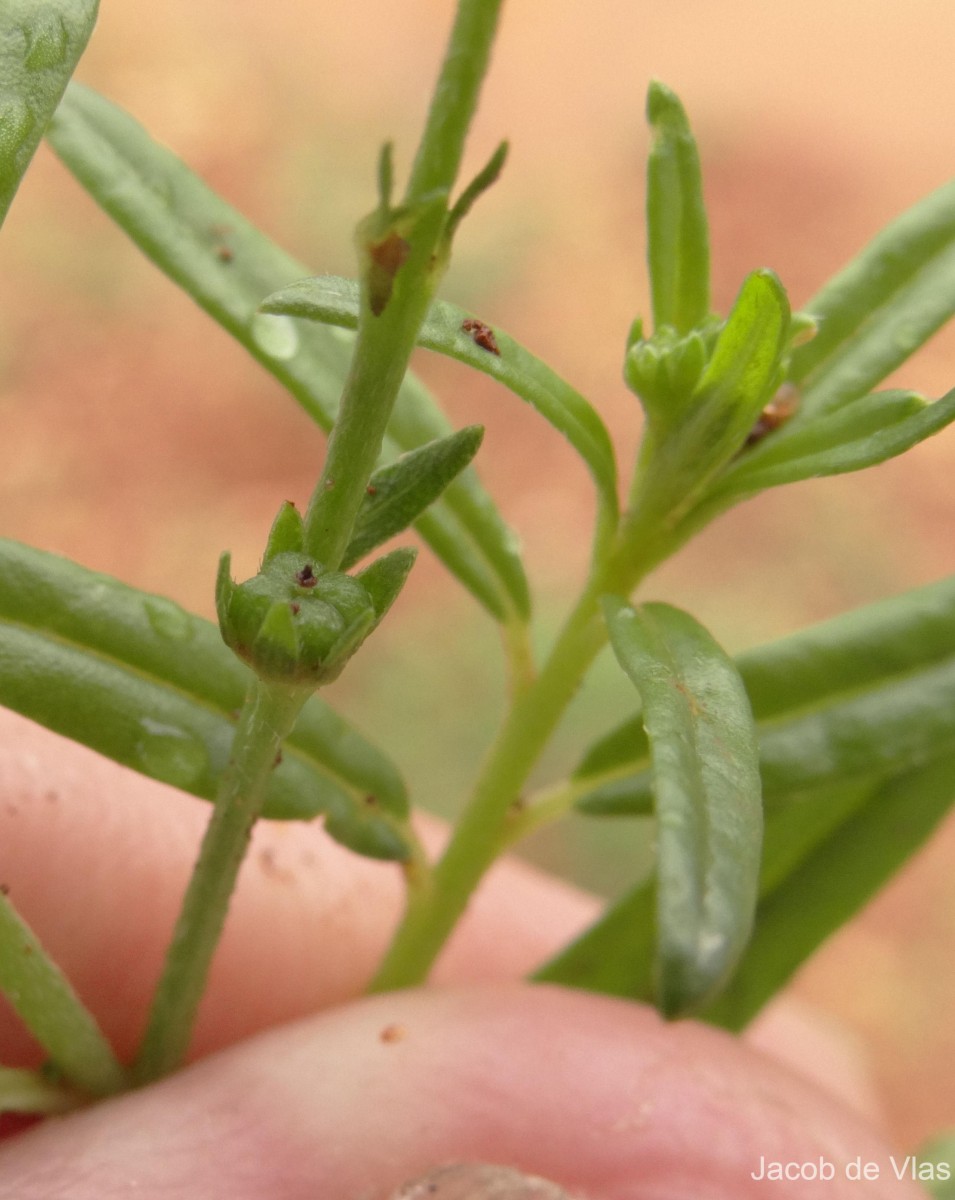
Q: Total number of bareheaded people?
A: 0